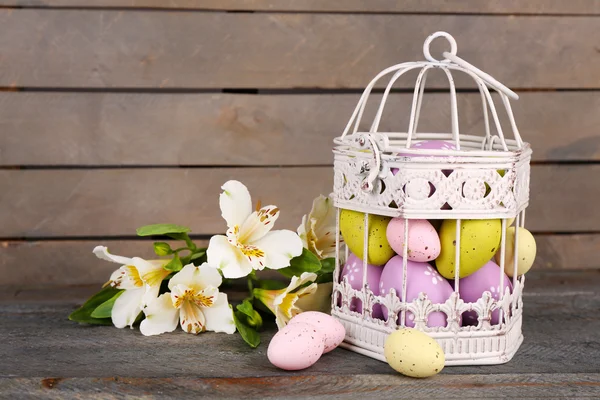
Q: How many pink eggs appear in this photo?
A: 3